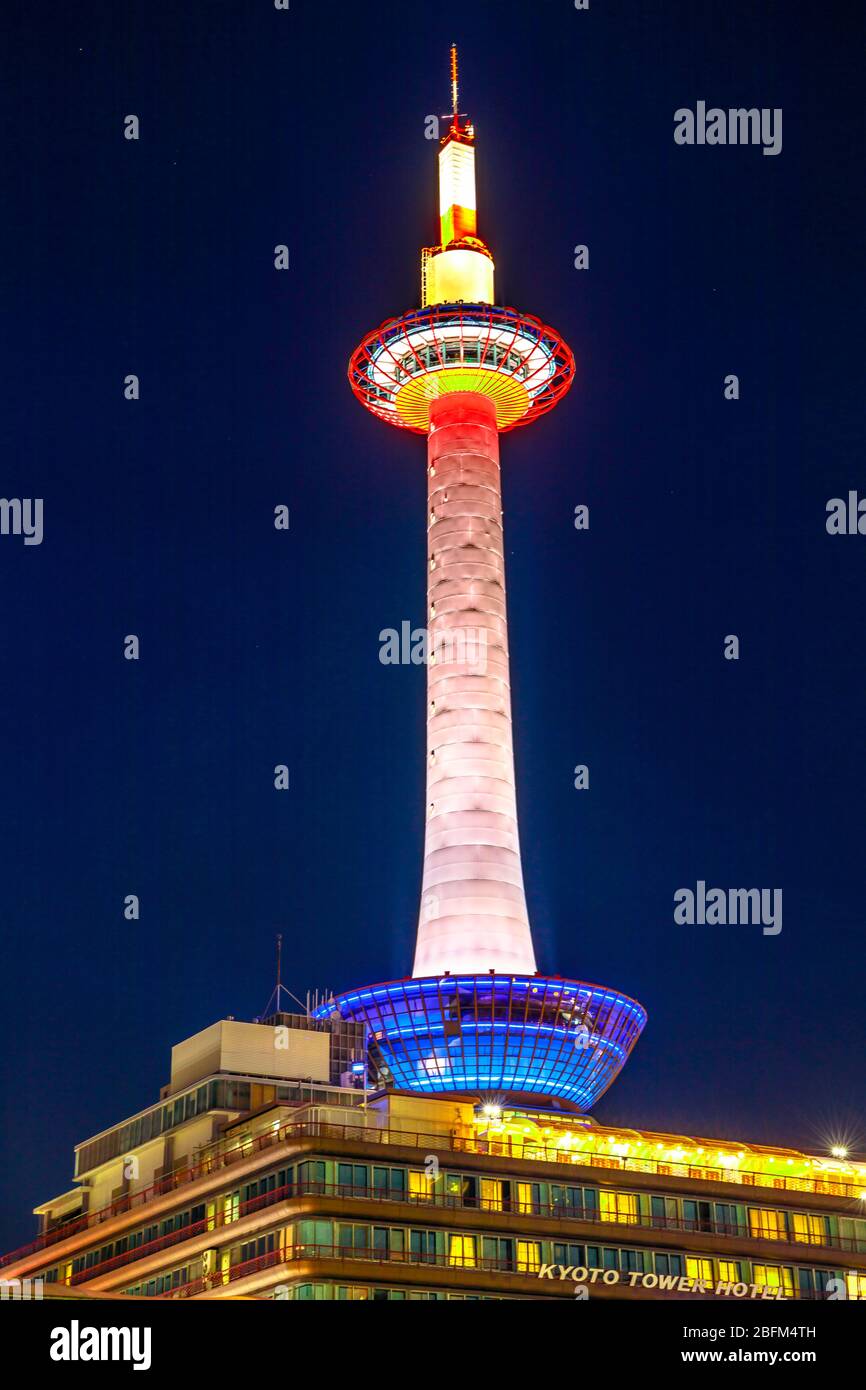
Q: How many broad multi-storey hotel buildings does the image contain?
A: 1